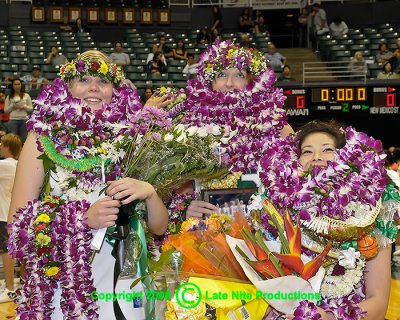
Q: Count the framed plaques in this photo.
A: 8